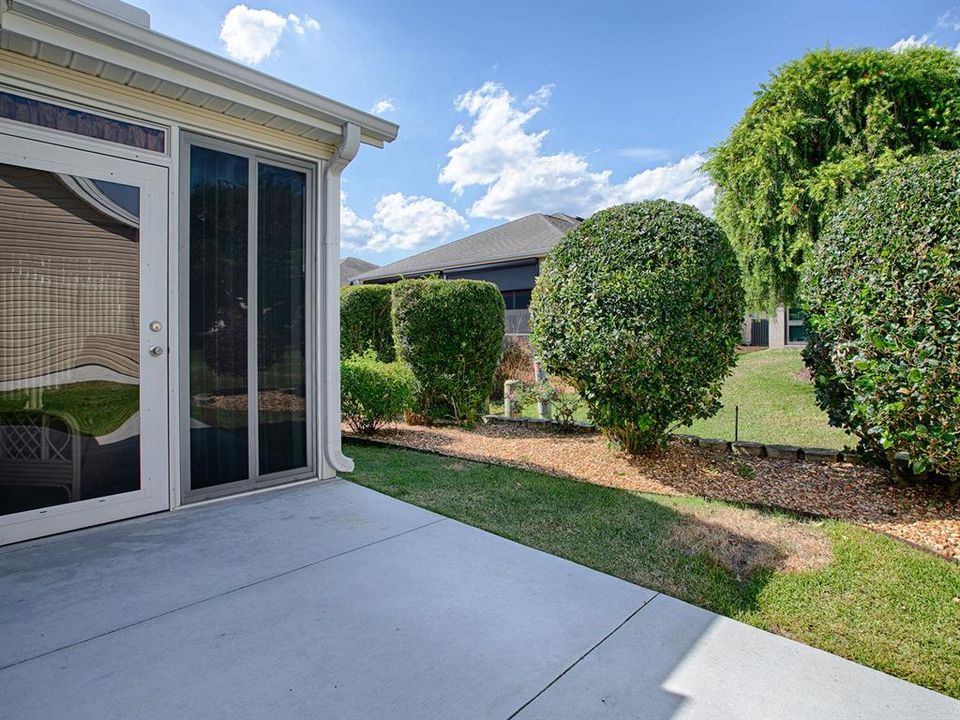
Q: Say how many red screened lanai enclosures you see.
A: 0